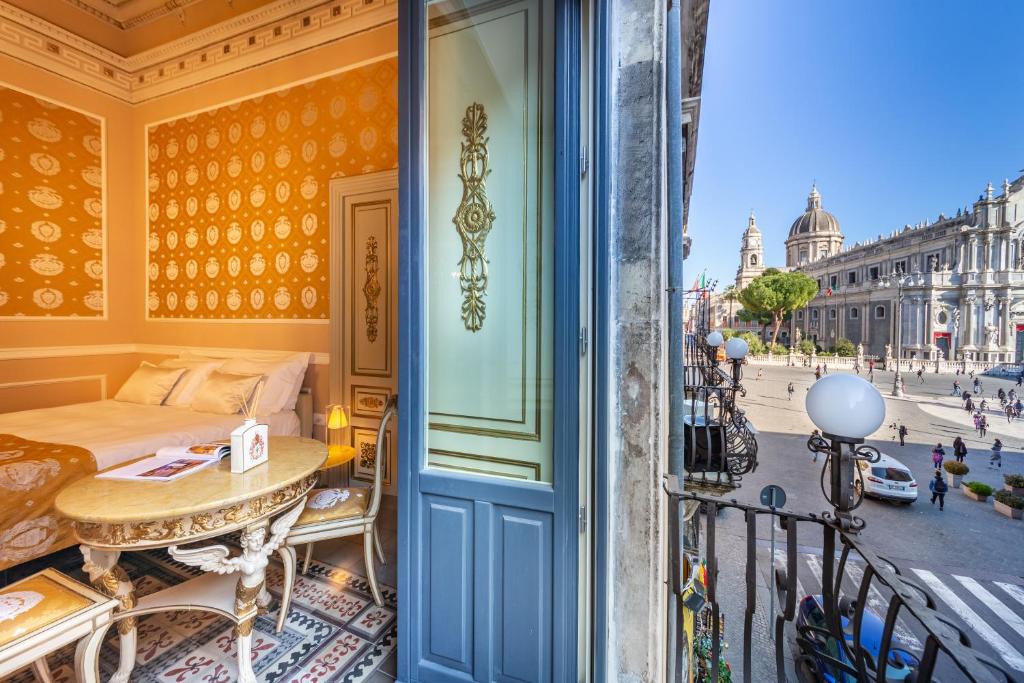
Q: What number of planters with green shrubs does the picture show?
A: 4